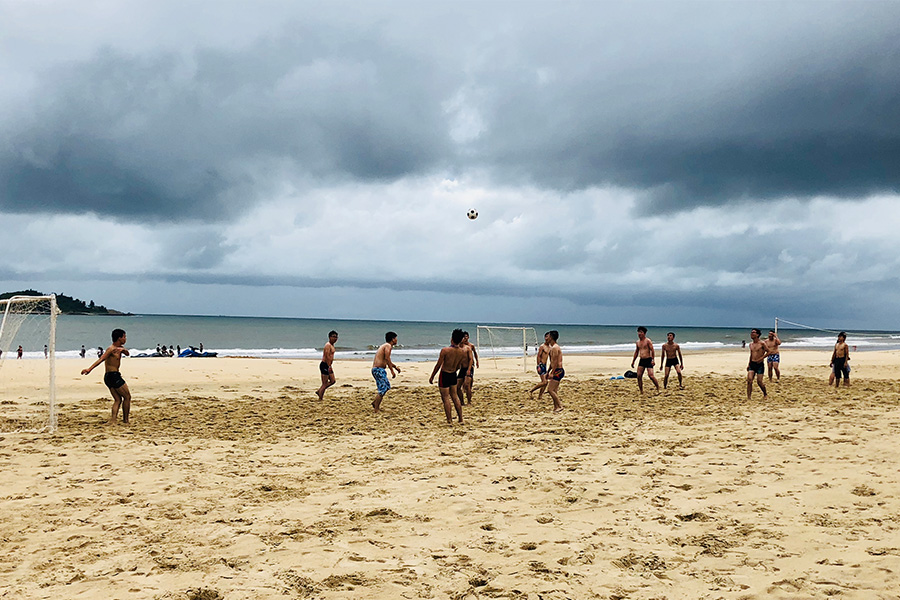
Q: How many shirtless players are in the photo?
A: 13